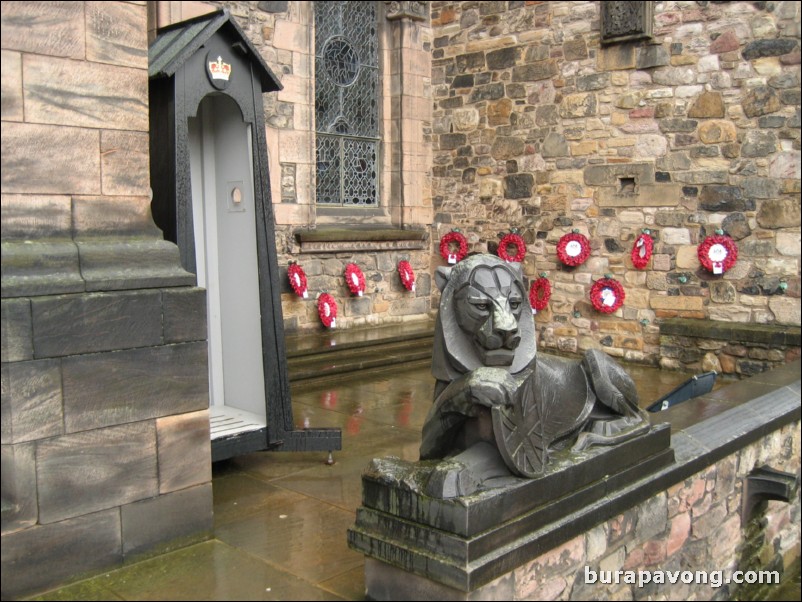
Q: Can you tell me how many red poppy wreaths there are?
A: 11